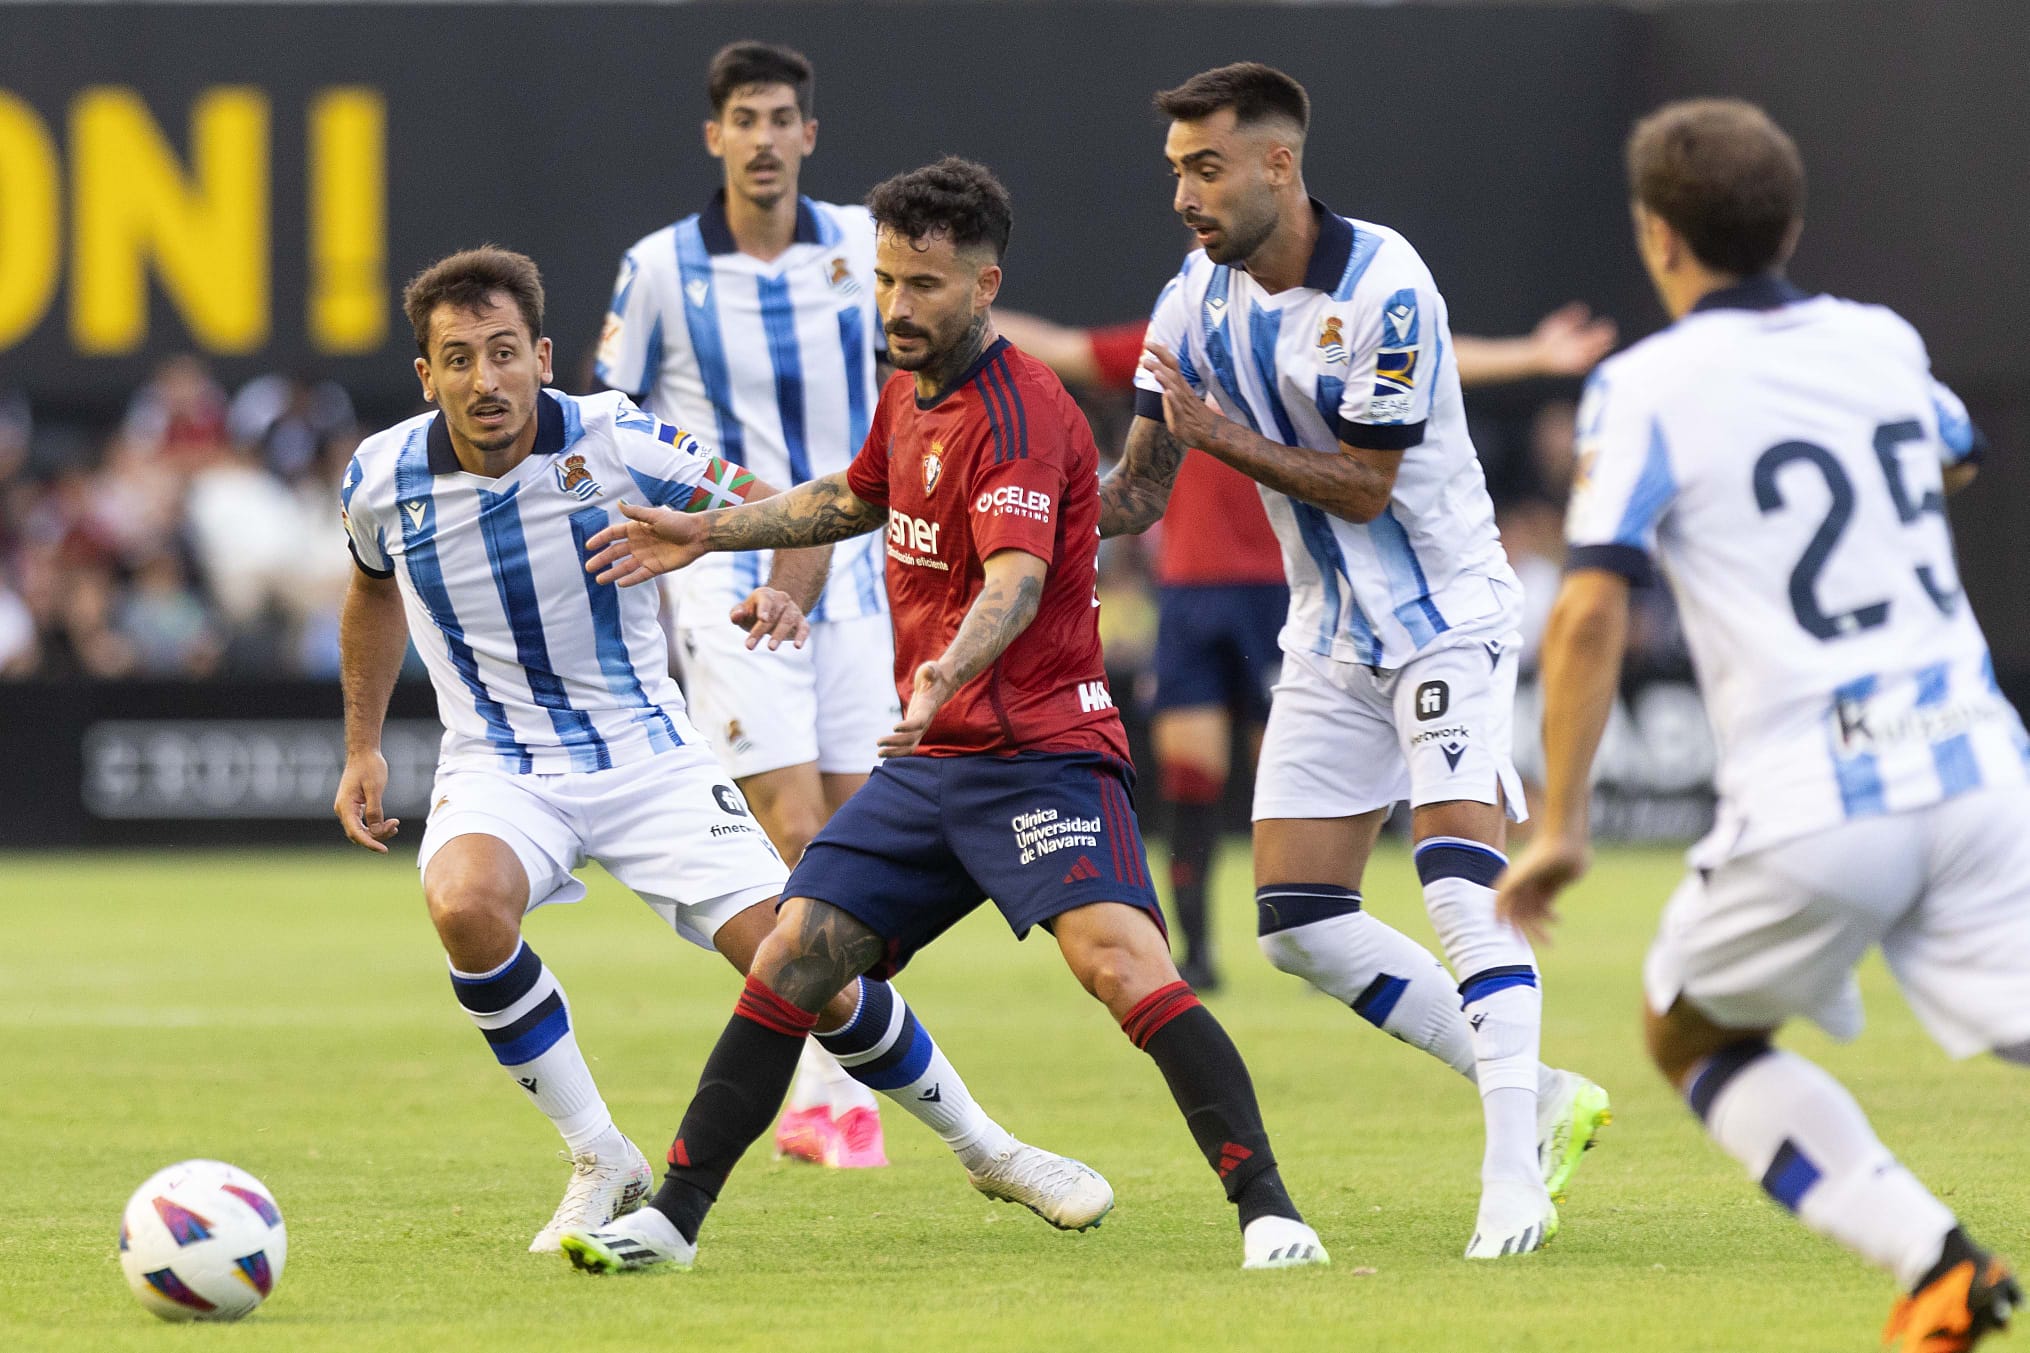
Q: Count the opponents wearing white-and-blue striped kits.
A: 4